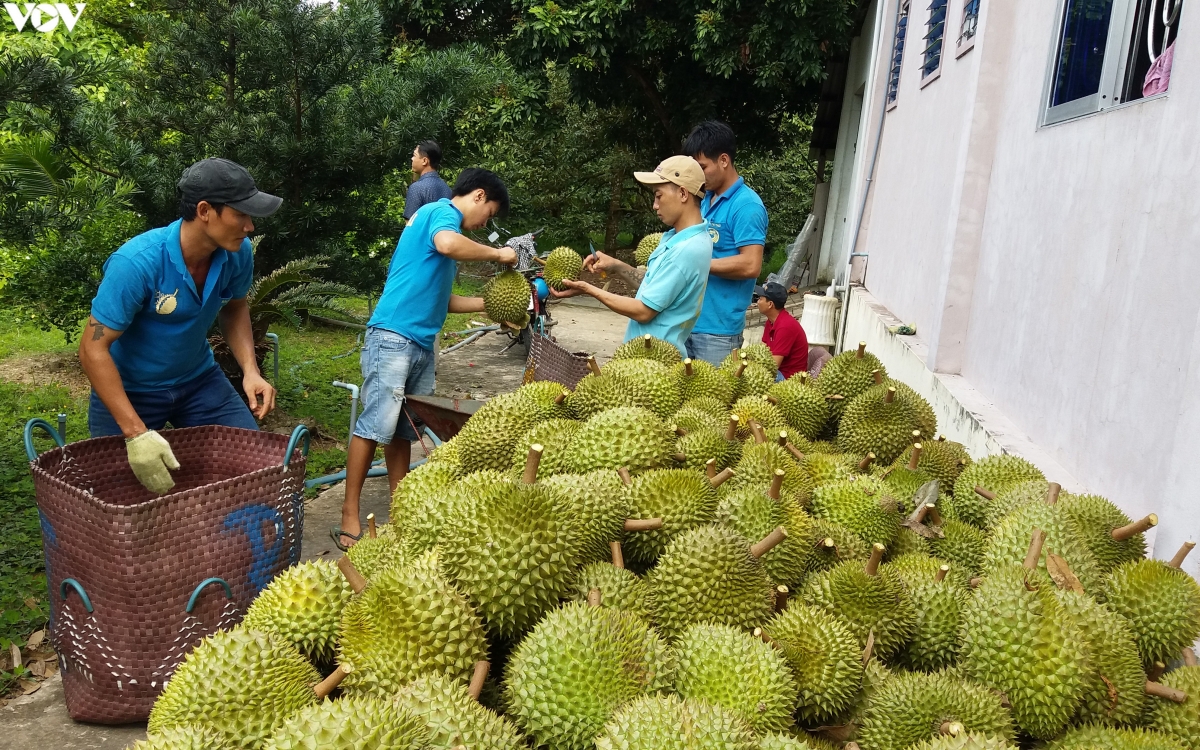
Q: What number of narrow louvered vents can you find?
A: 3